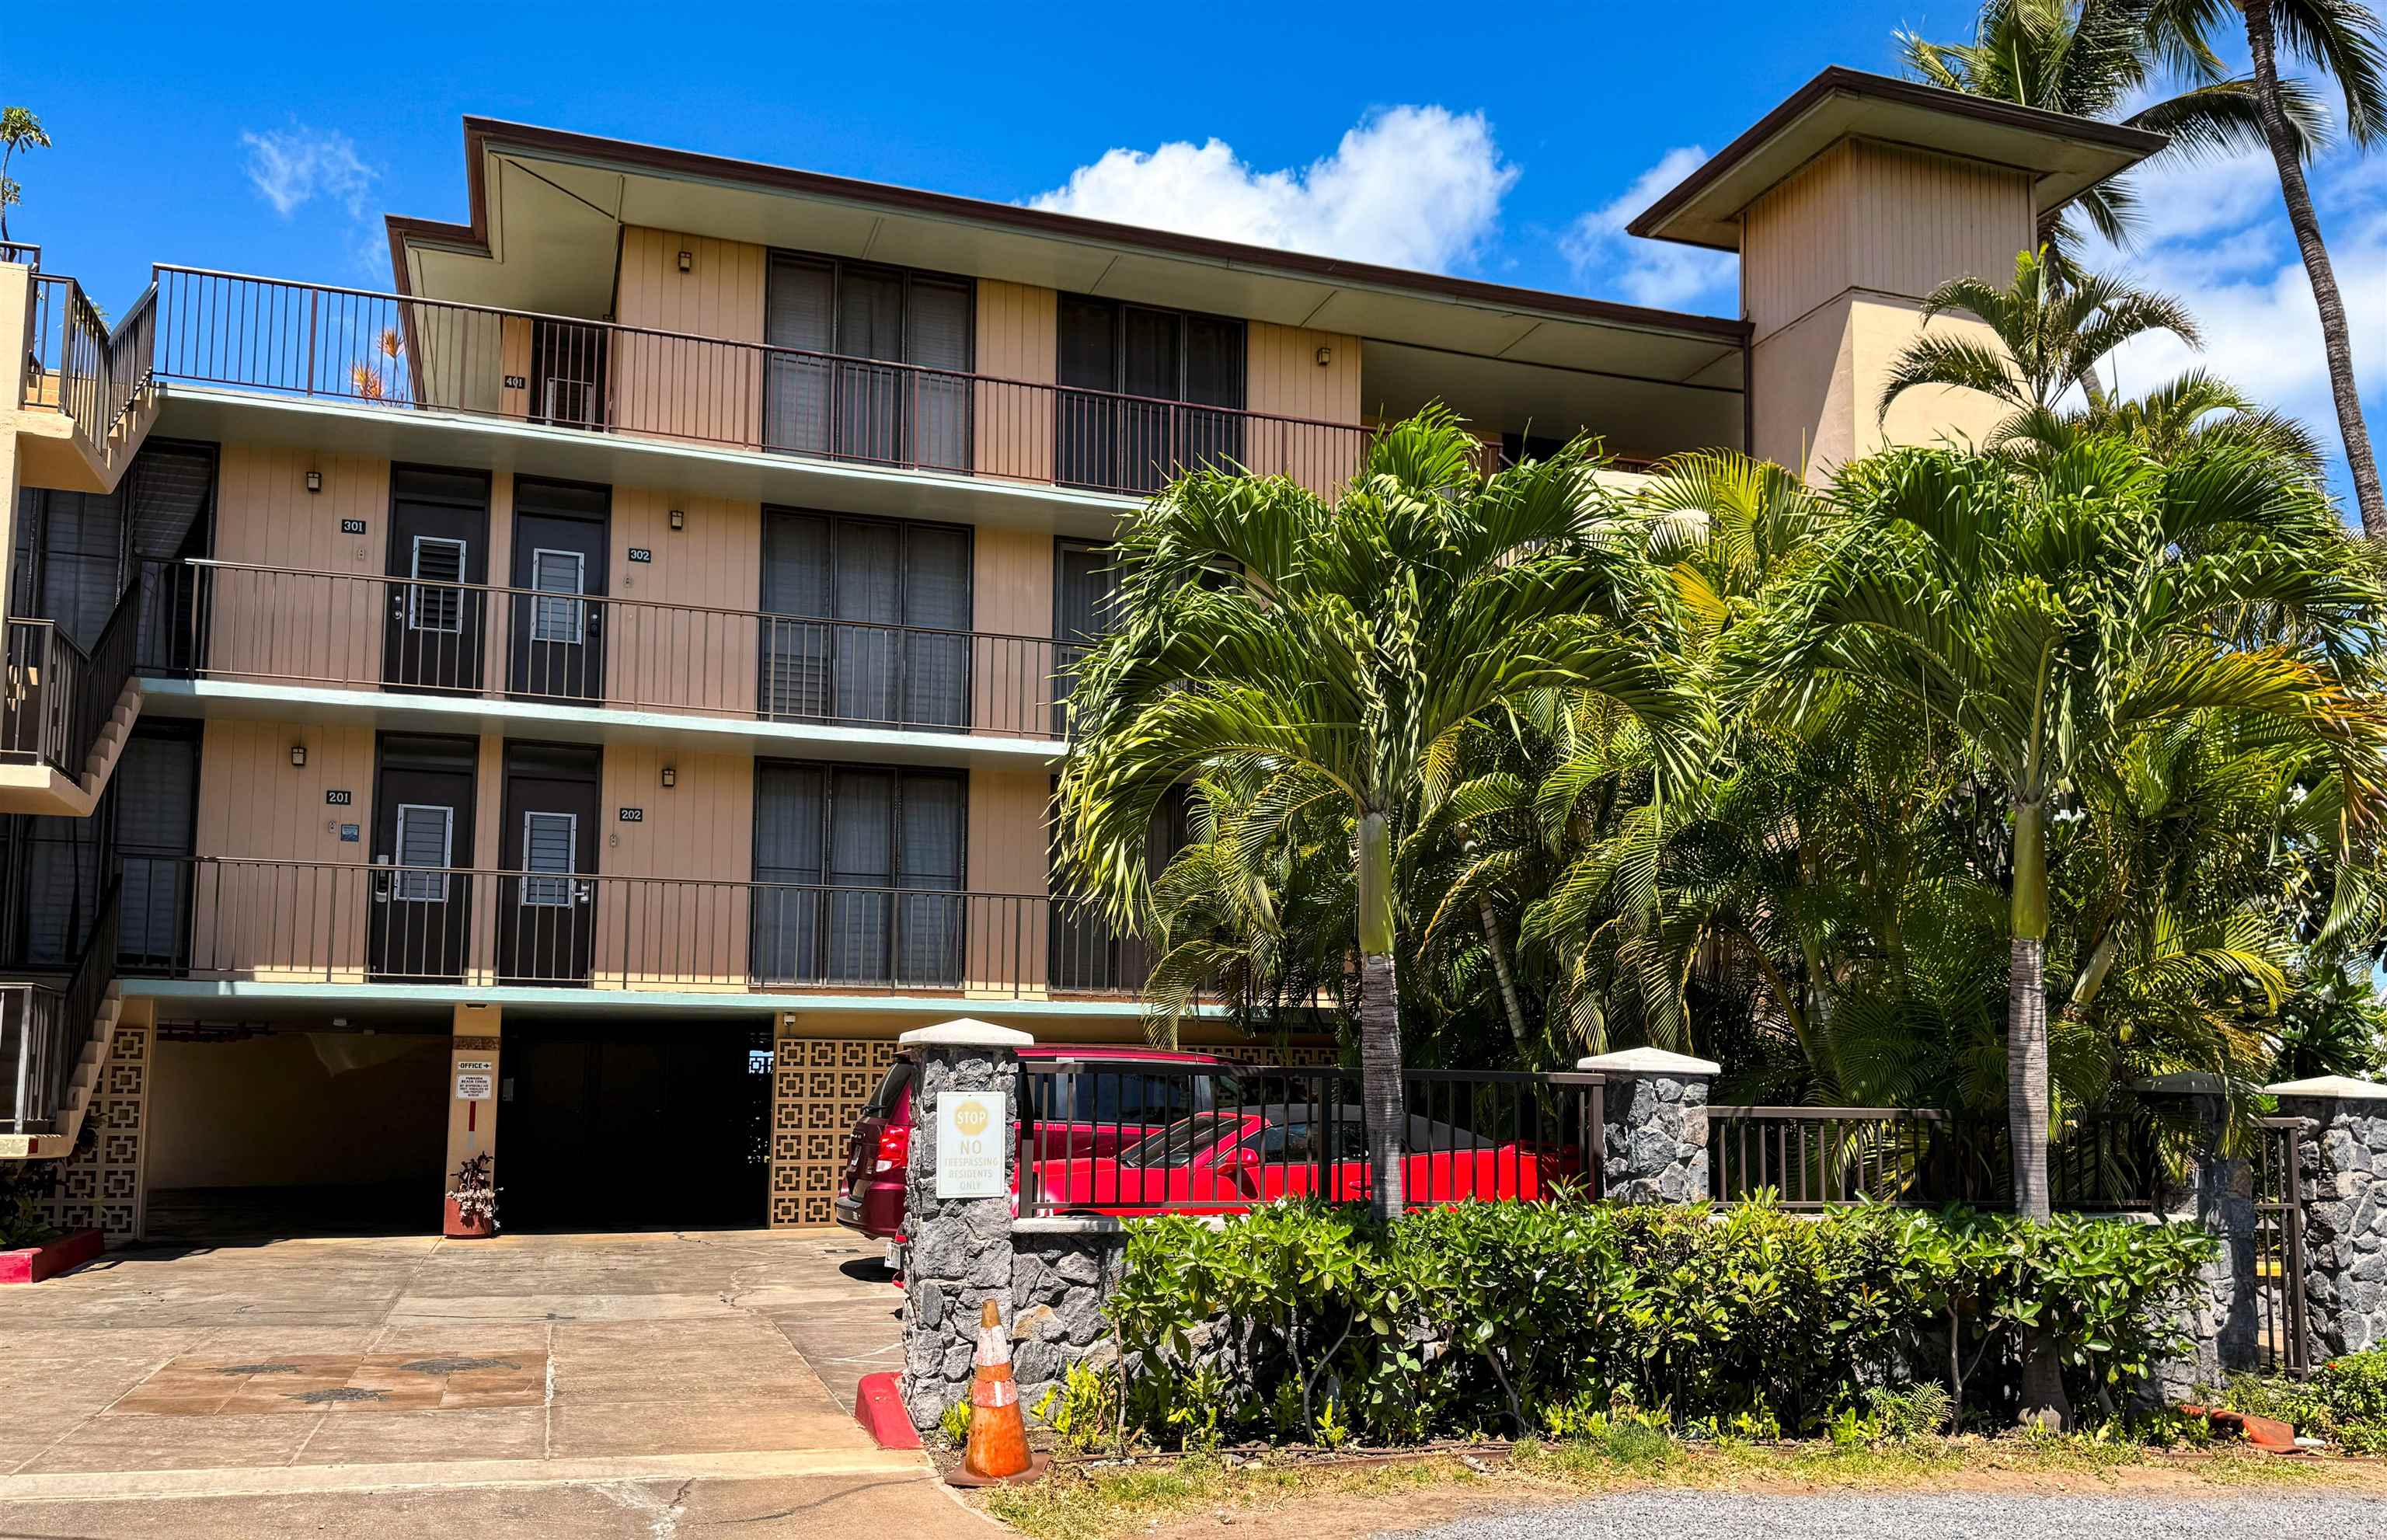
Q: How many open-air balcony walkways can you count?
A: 3